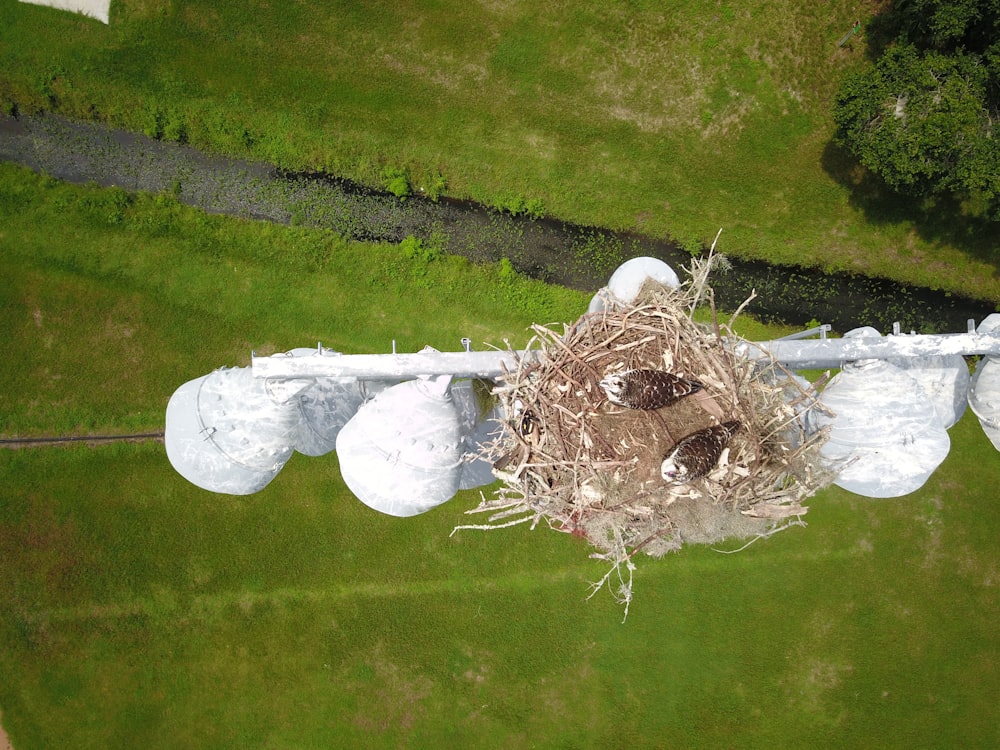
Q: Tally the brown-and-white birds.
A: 2